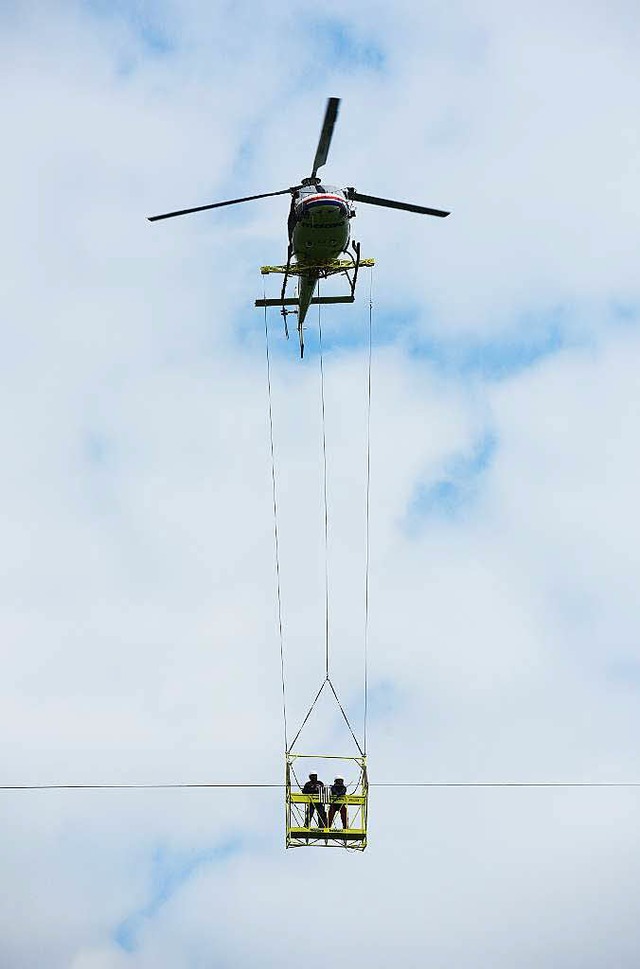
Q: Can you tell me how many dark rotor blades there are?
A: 3